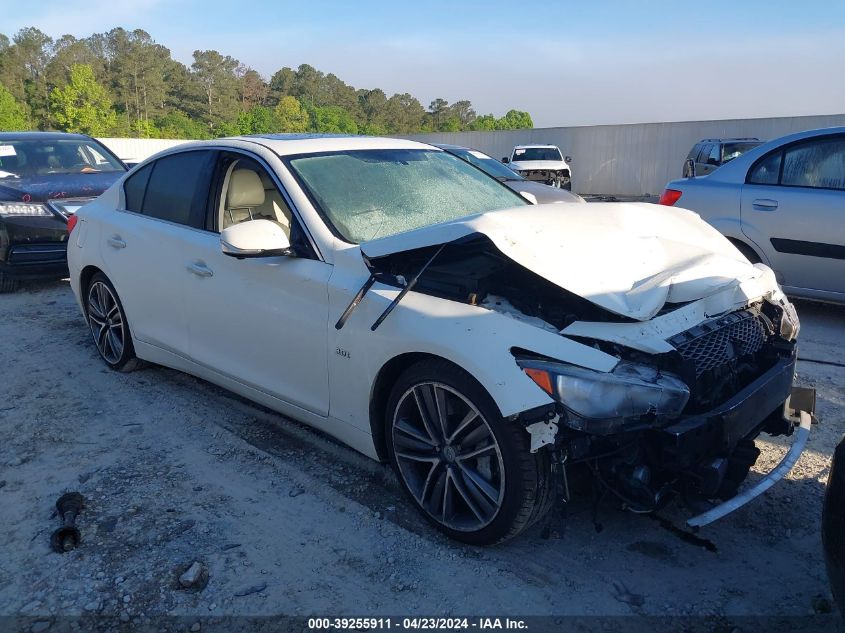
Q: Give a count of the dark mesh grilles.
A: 1